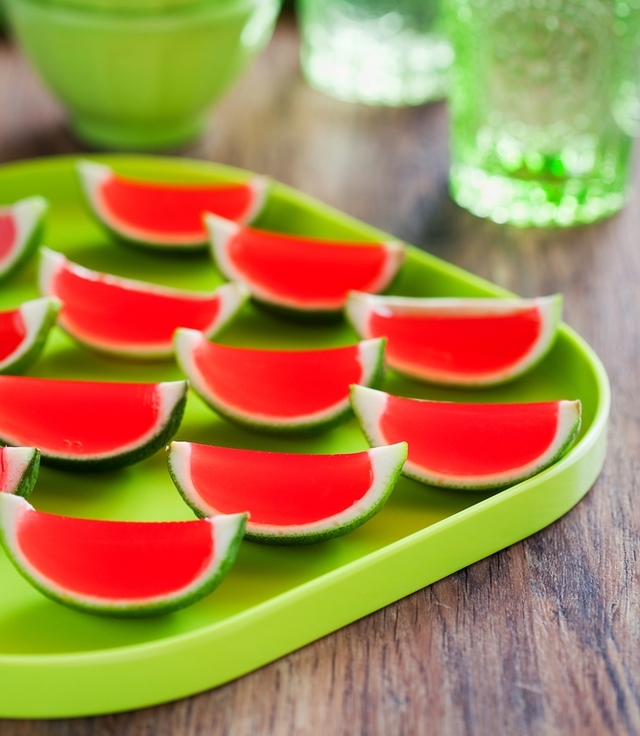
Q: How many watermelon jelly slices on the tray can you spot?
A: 12